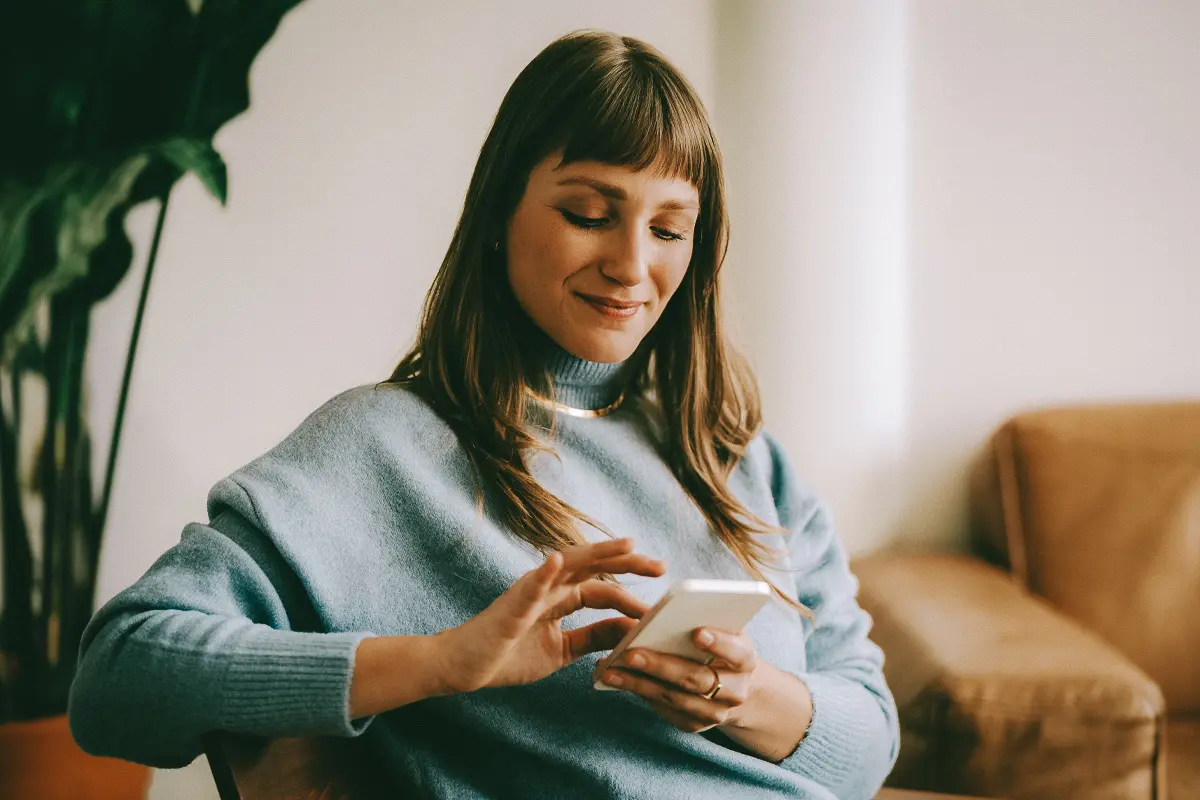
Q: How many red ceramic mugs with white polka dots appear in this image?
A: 0